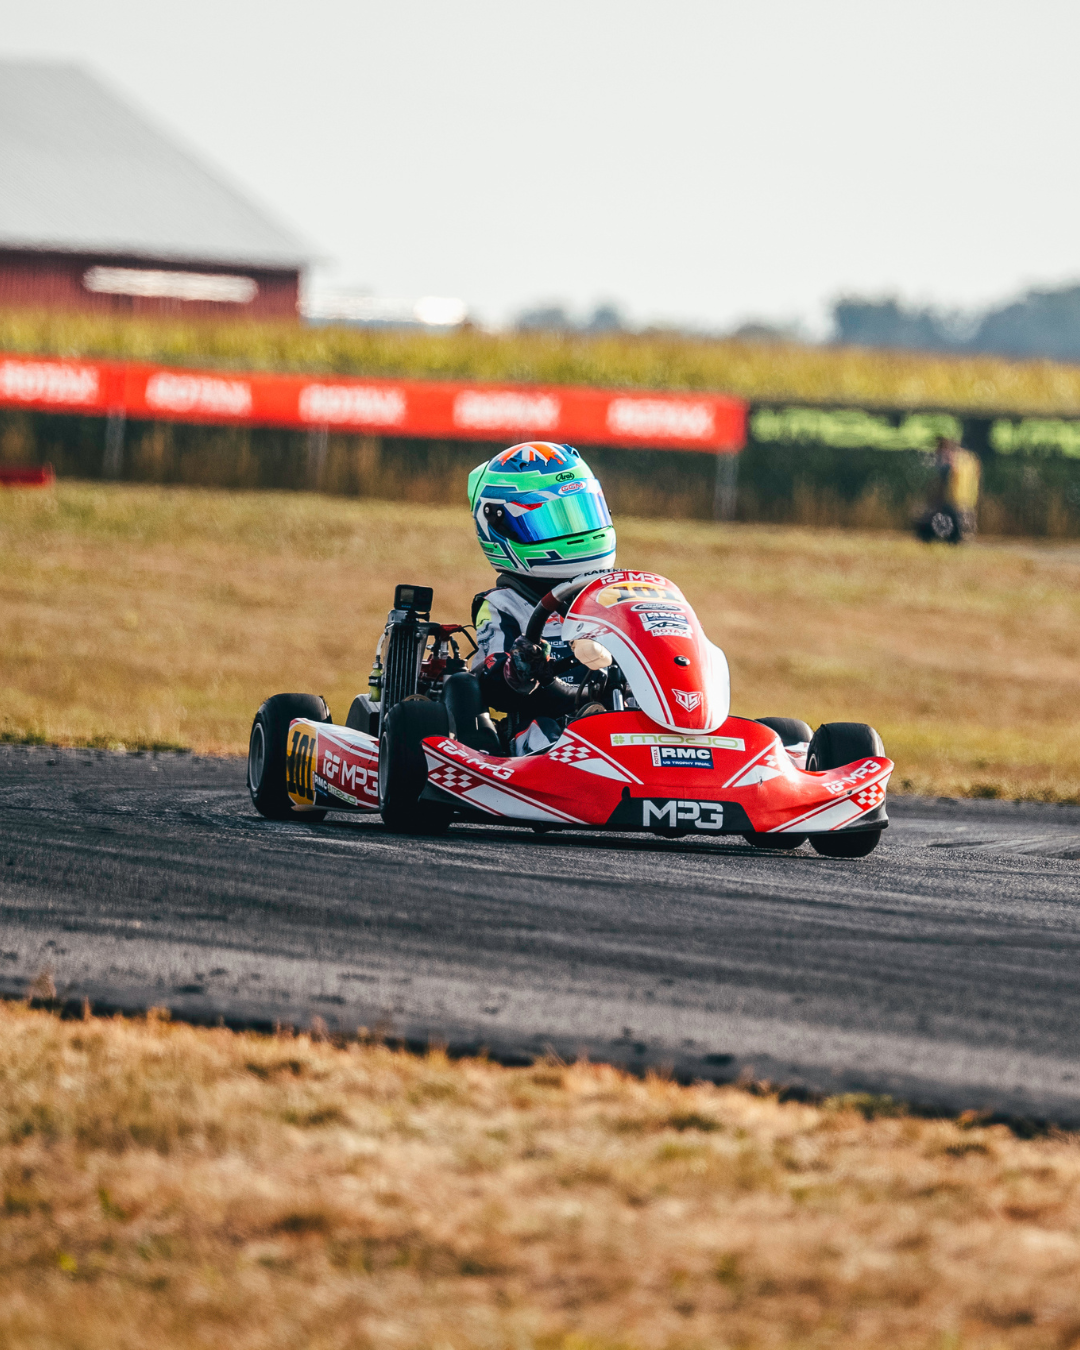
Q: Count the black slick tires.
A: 4